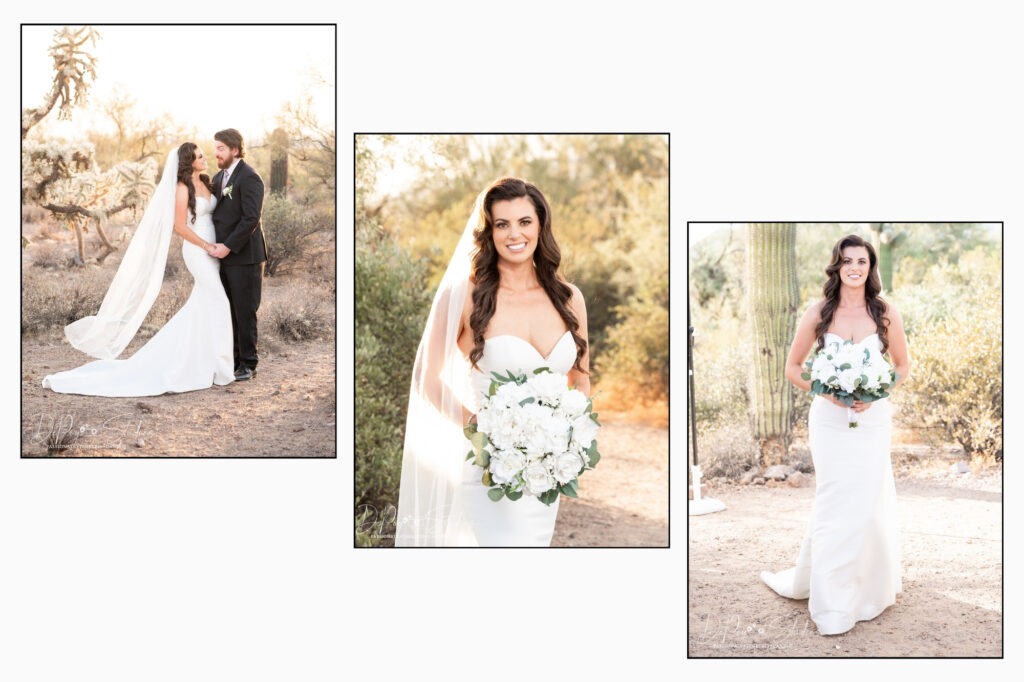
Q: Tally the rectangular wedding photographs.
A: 3